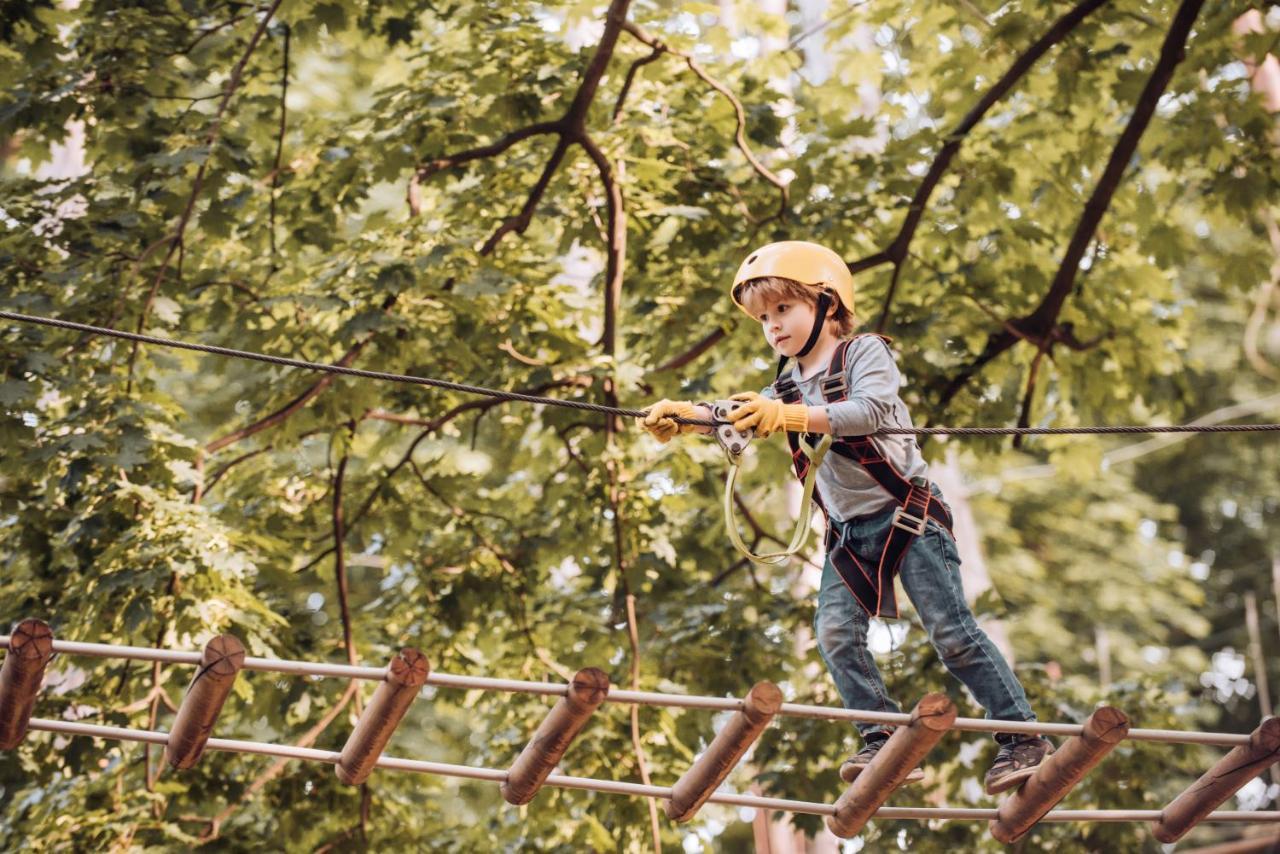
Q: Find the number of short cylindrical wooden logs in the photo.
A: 8